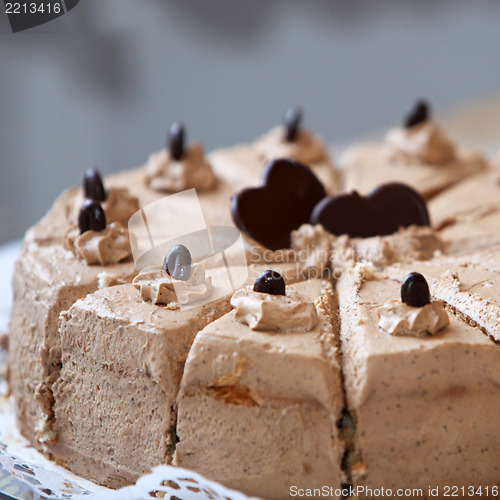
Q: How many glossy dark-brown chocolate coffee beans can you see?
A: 8